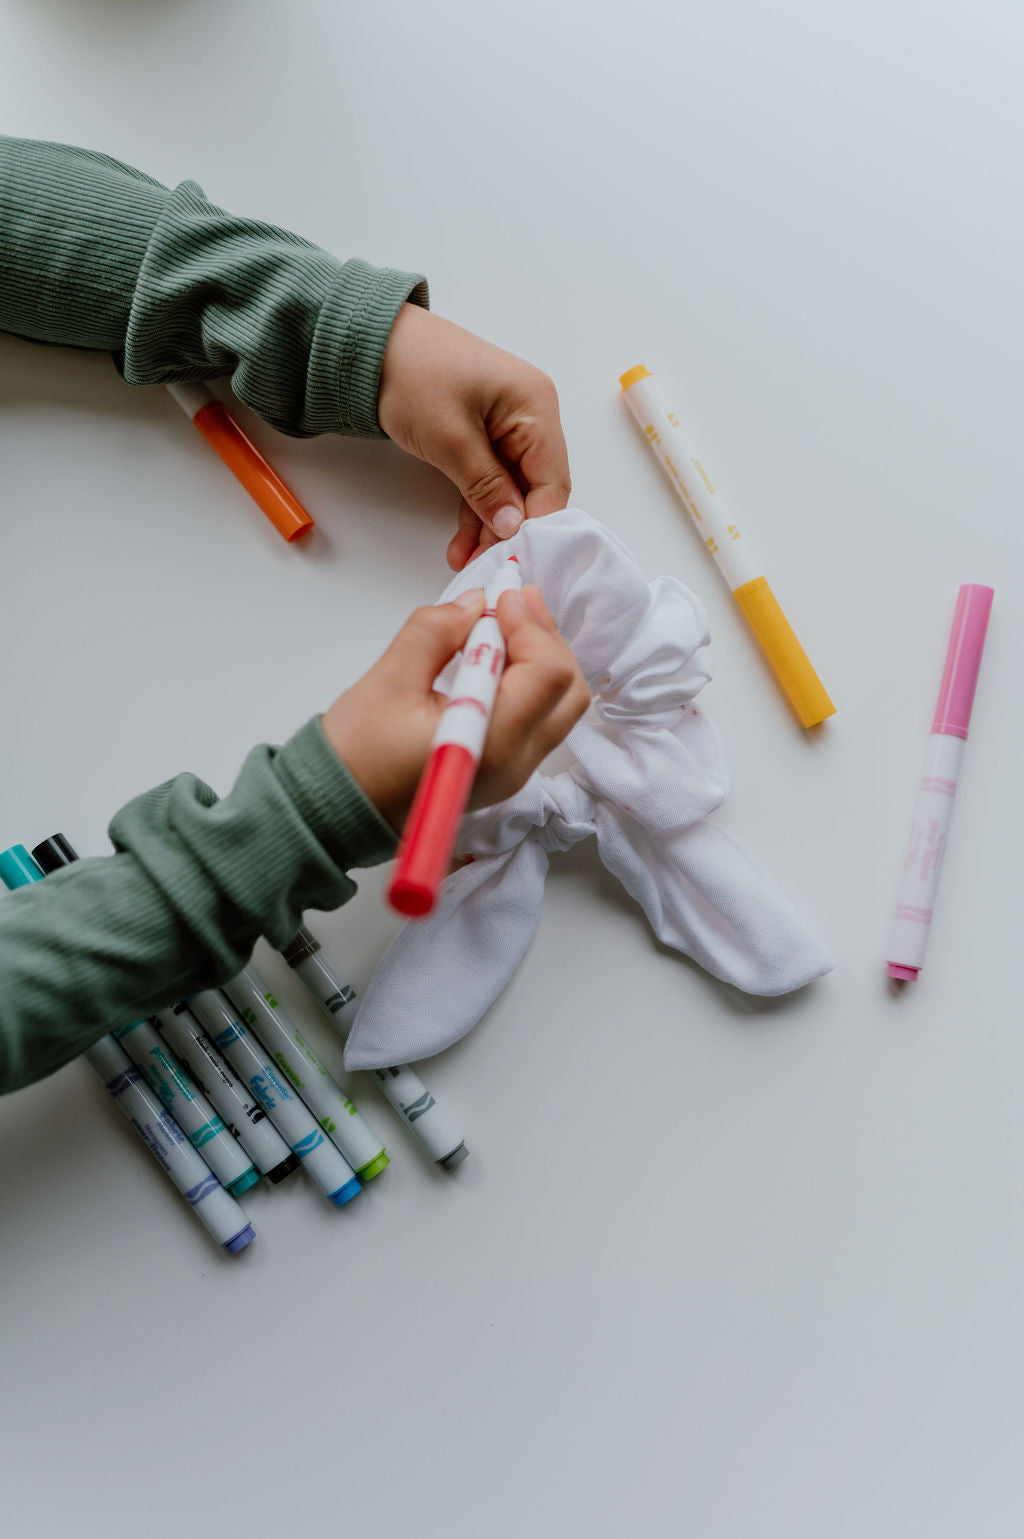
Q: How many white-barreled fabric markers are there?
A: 10